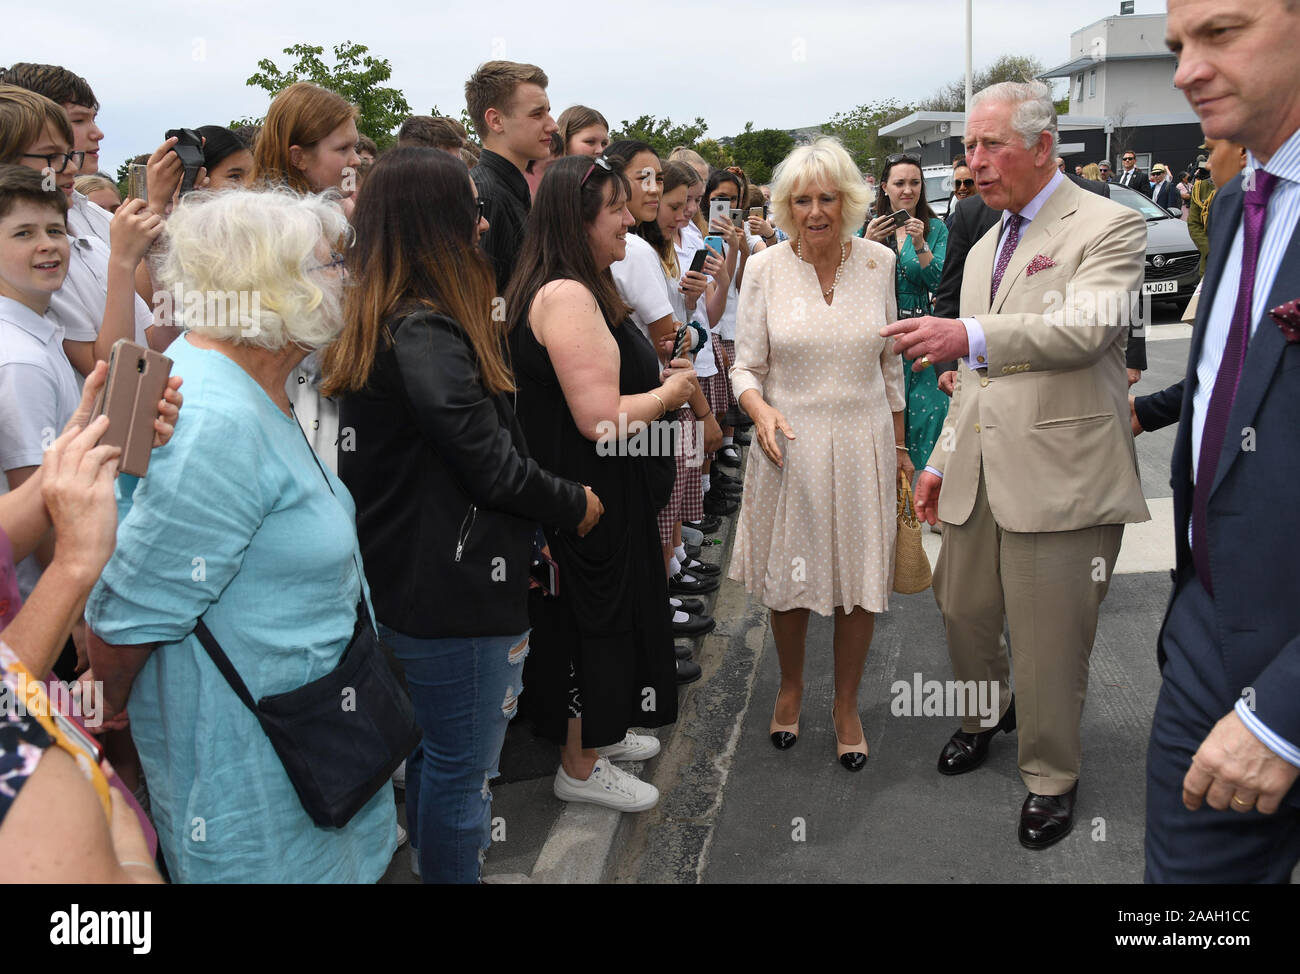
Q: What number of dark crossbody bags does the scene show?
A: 1